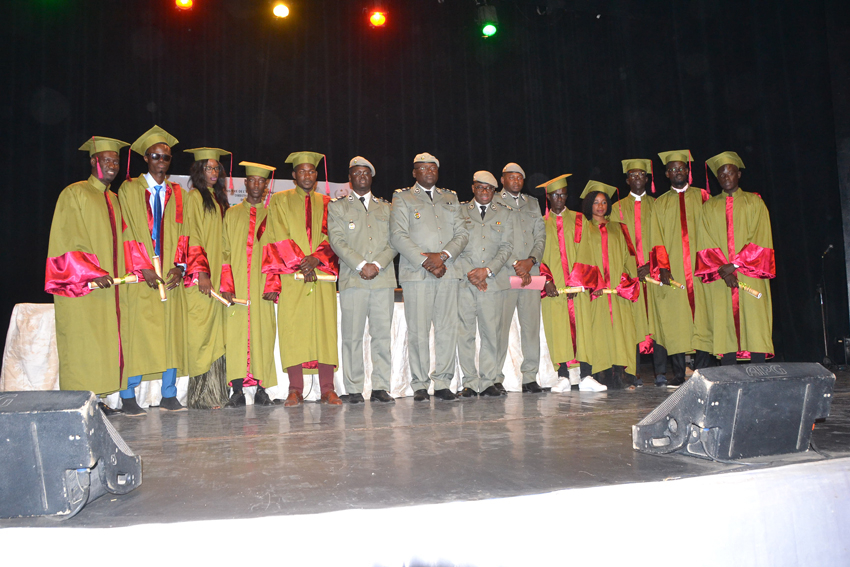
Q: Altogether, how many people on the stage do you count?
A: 14